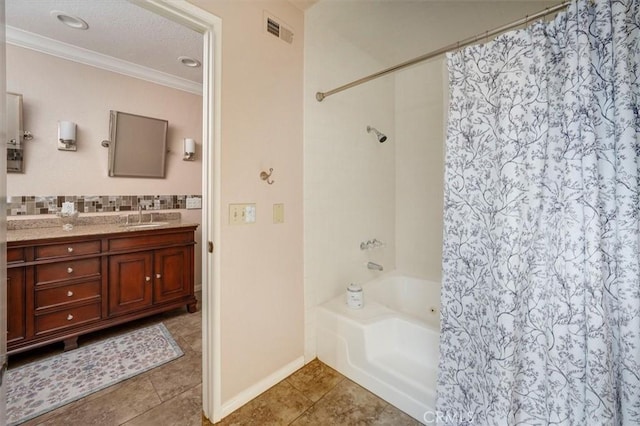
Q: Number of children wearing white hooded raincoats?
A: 0